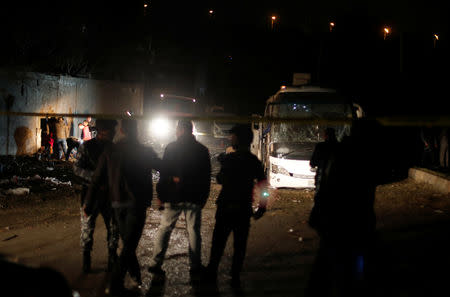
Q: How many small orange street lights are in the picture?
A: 6